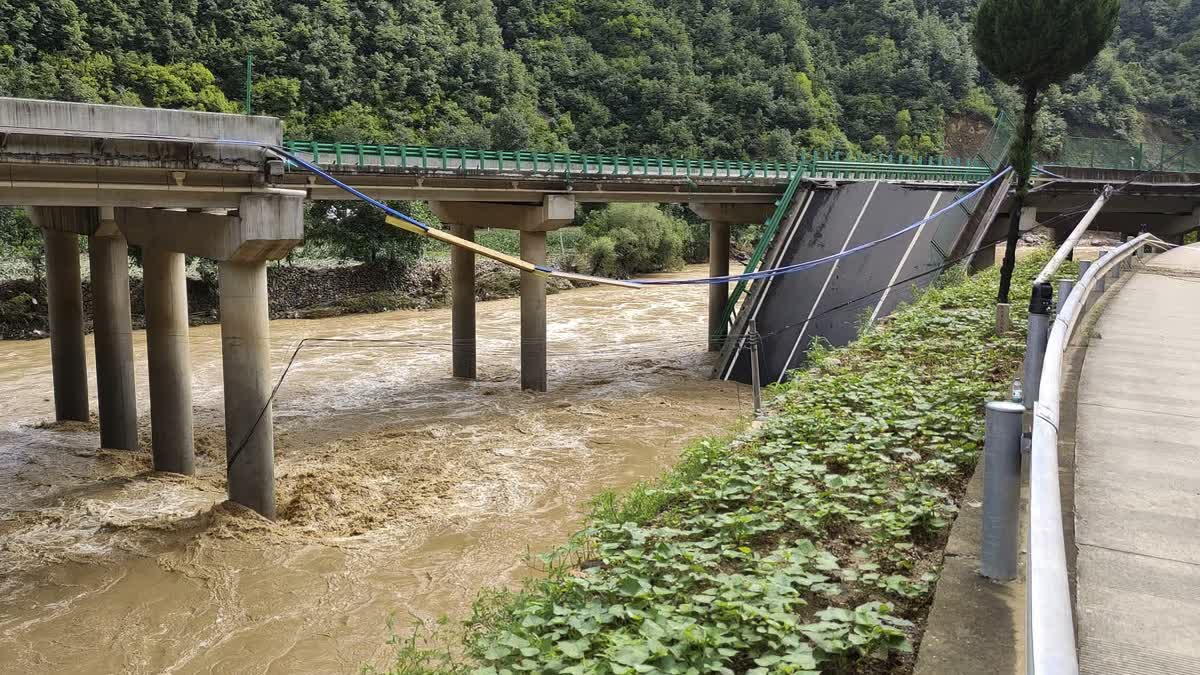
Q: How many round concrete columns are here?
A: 7